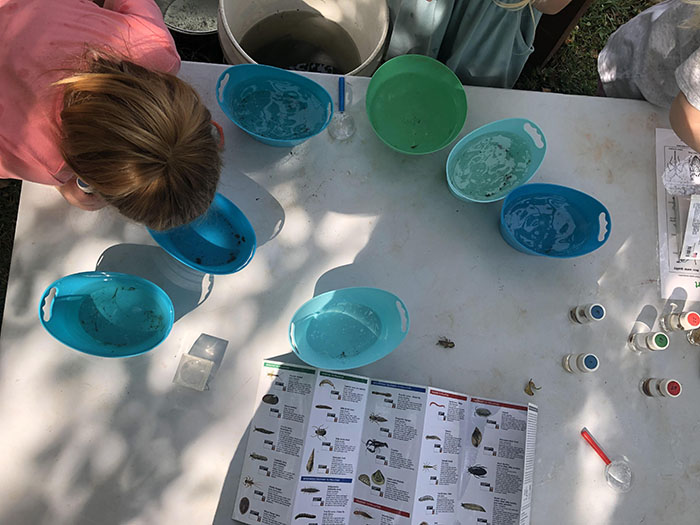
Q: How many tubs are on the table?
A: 7